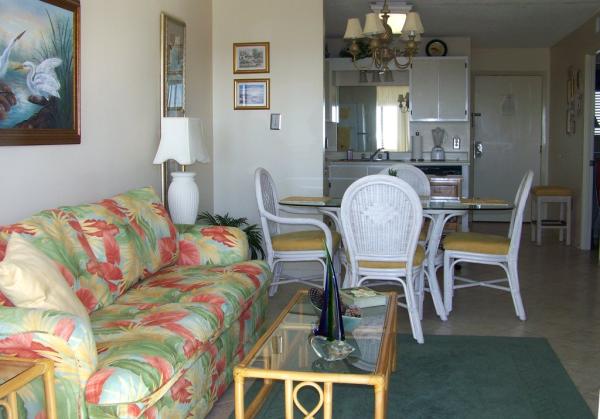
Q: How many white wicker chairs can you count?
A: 4